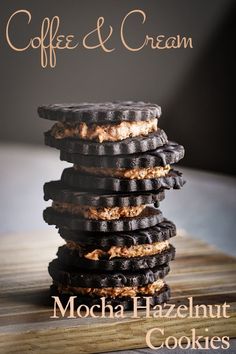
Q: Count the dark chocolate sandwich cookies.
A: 5